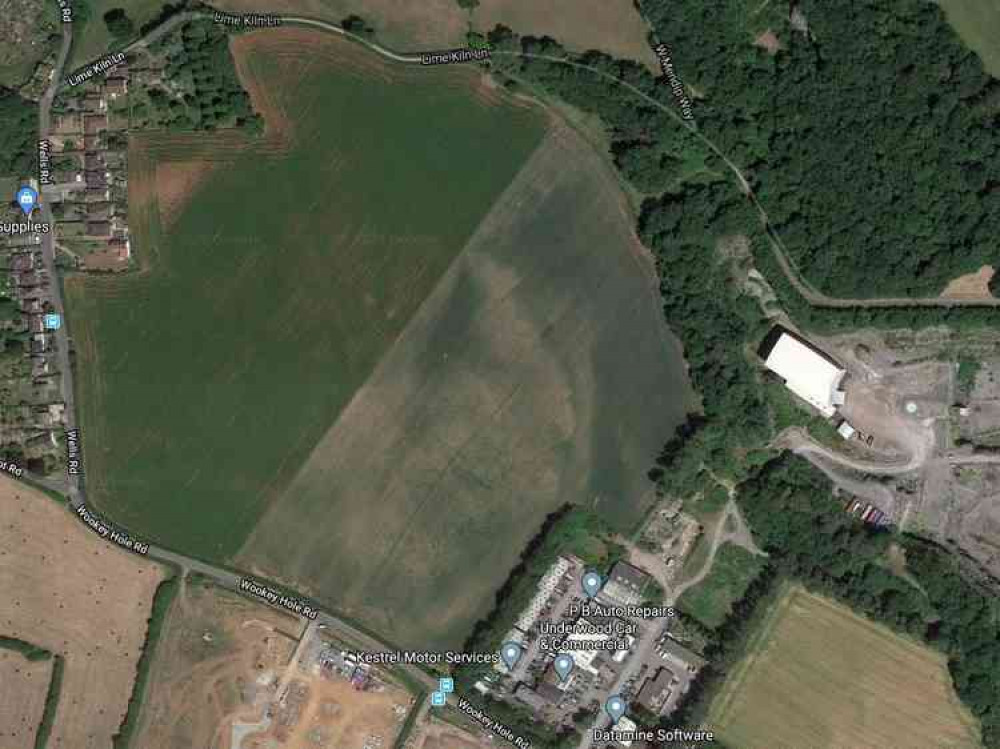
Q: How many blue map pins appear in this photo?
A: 5